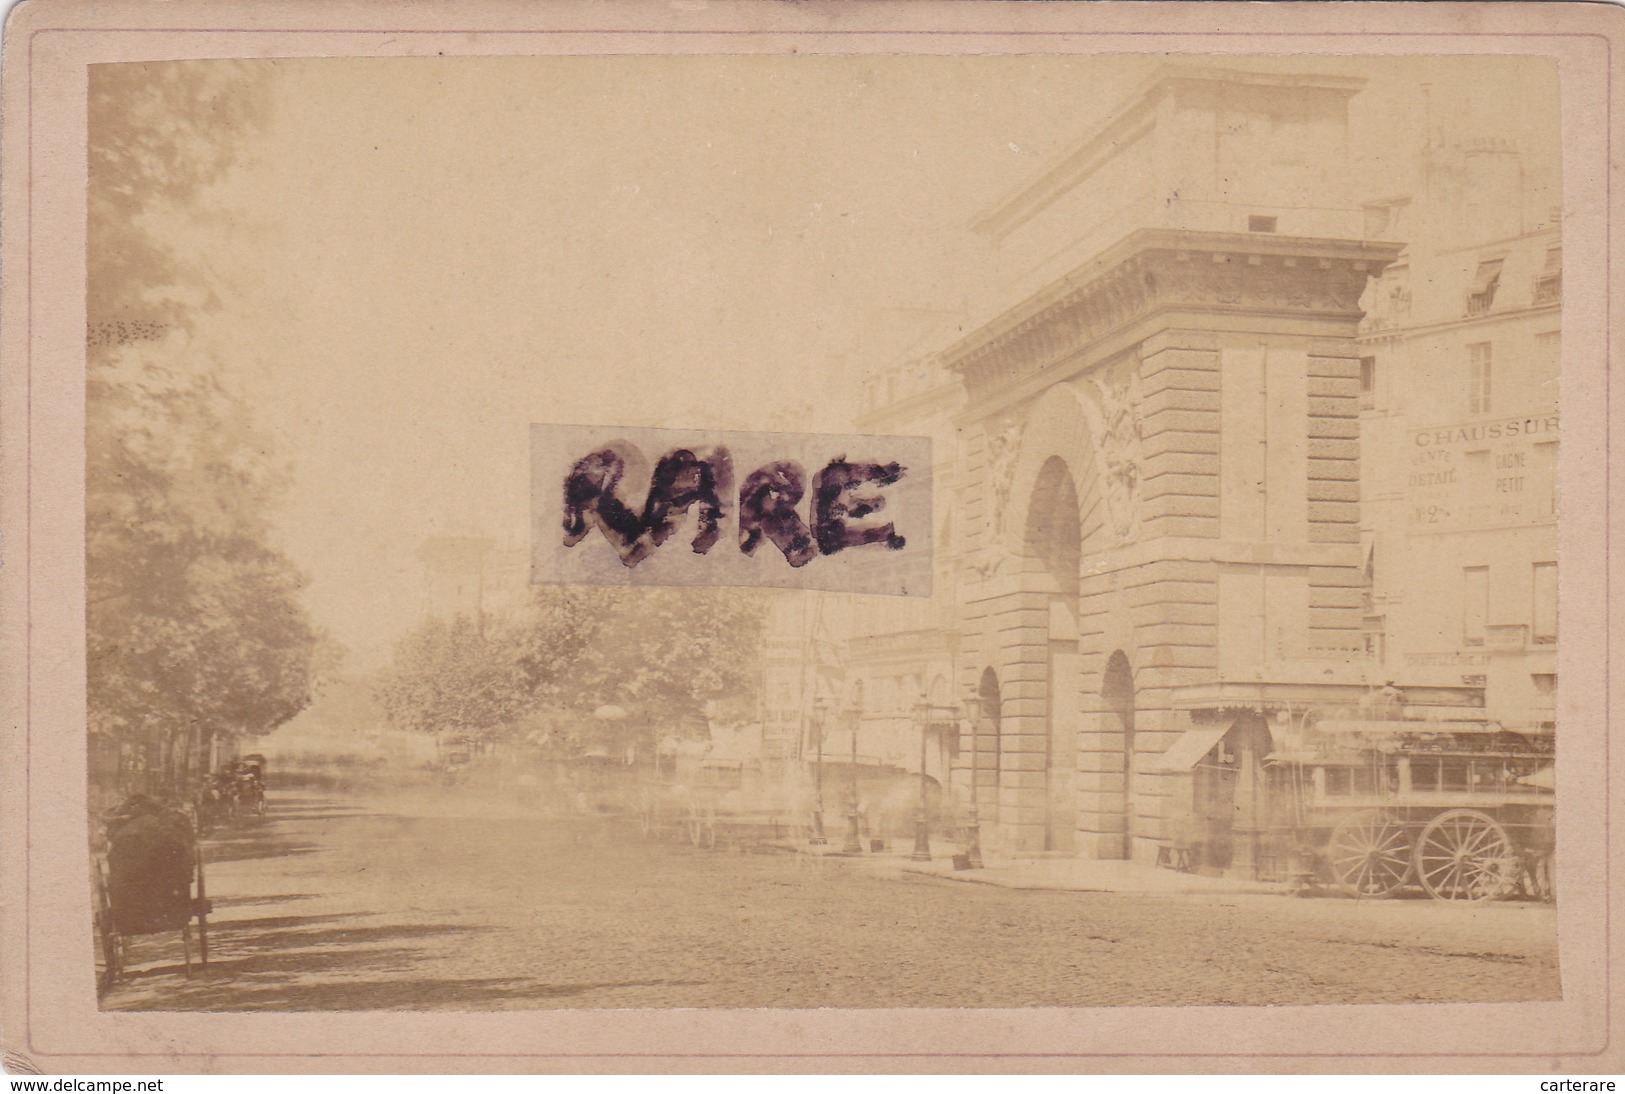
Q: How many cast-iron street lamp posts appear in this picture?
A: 4